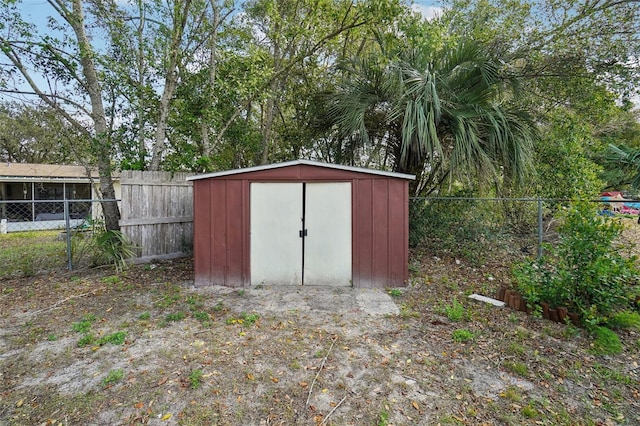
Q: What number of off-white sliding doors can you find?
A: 2